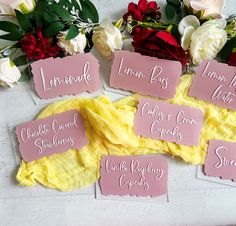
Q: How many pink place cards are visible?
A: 7